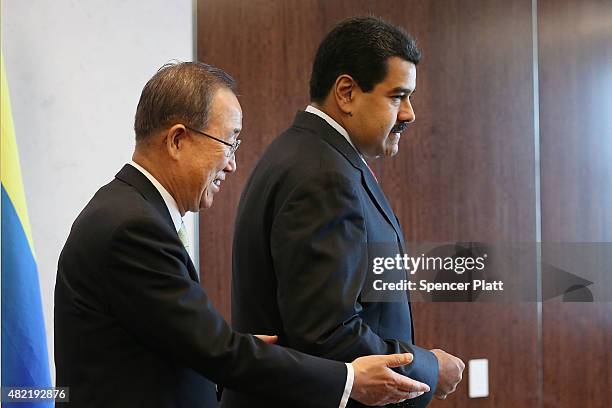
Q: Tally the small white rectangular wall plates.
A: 1